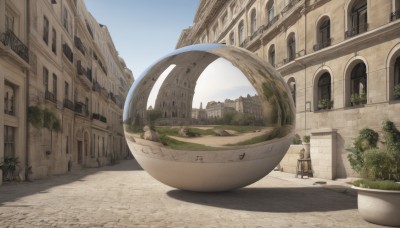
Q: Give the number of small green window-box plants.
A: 3